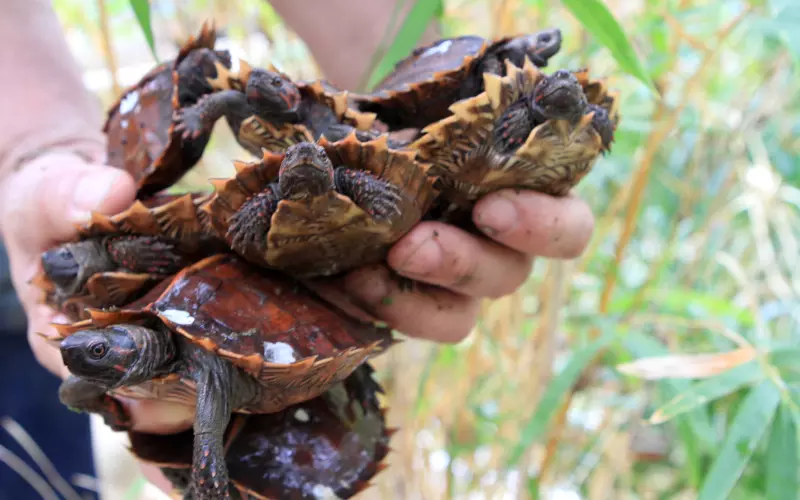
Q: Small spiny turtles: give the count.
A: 8